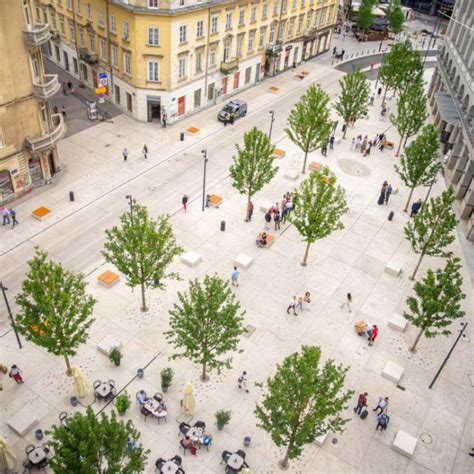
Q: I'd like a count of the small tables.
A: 6